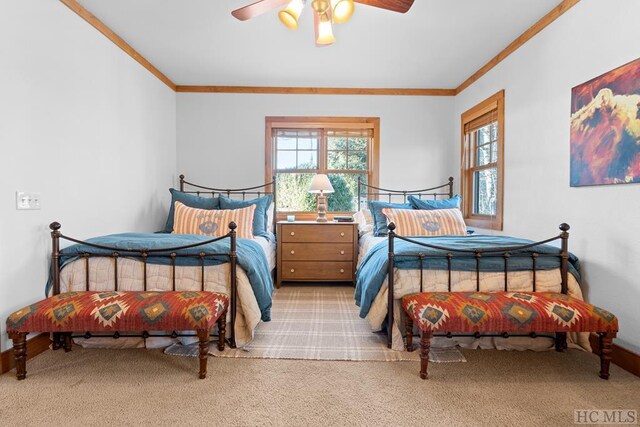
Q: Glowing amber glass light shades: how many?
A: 3